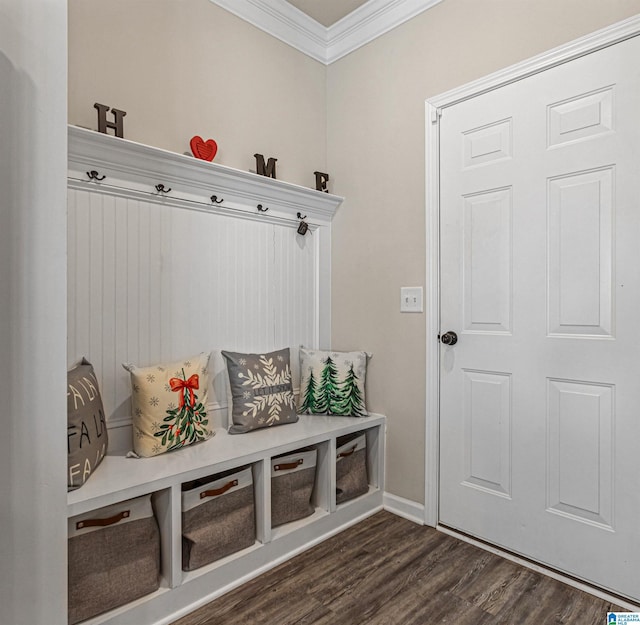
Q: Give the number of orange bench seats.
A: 0